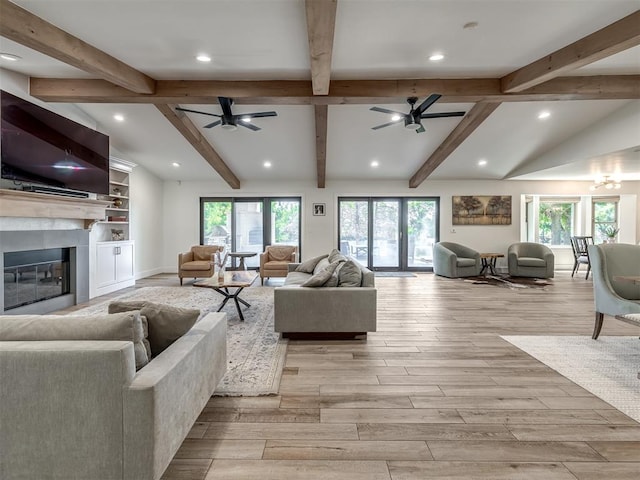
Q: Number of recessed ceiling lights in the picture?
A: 11